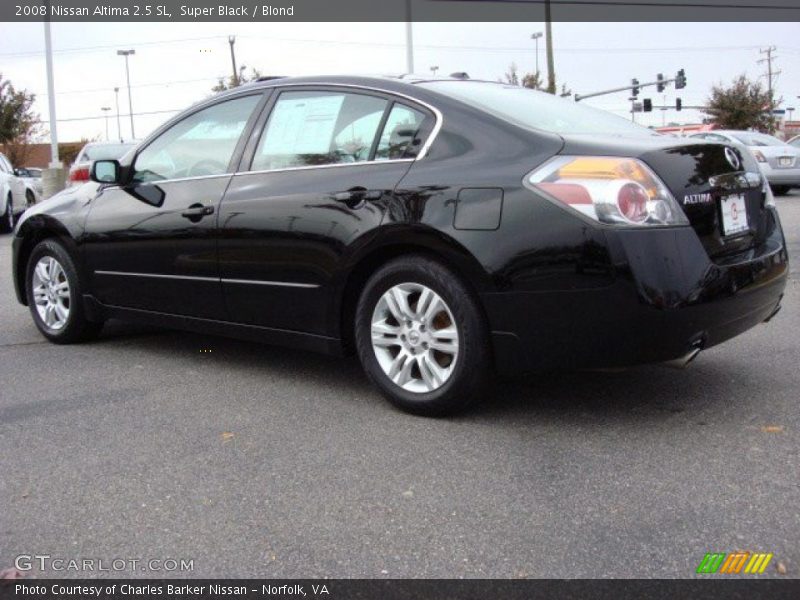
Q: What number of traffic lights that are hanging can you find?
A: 5